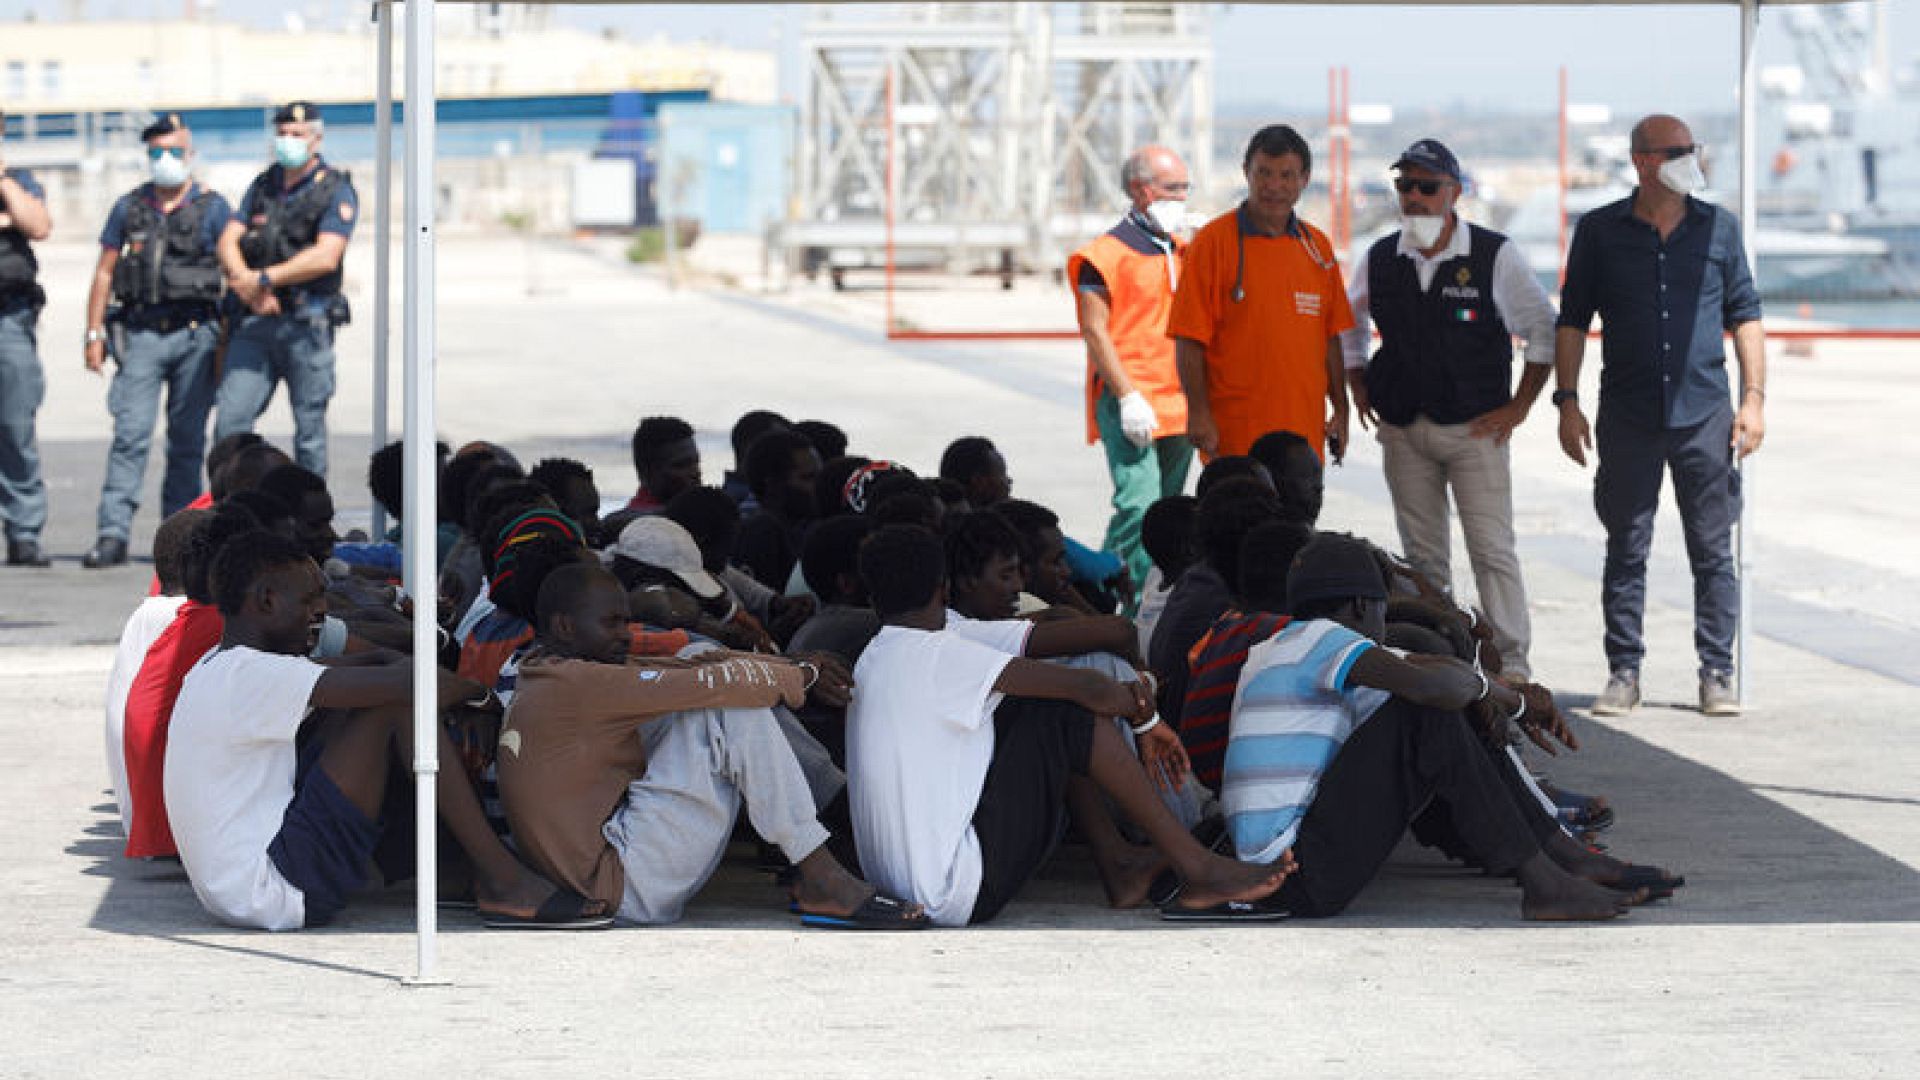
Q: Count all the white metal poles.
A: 3